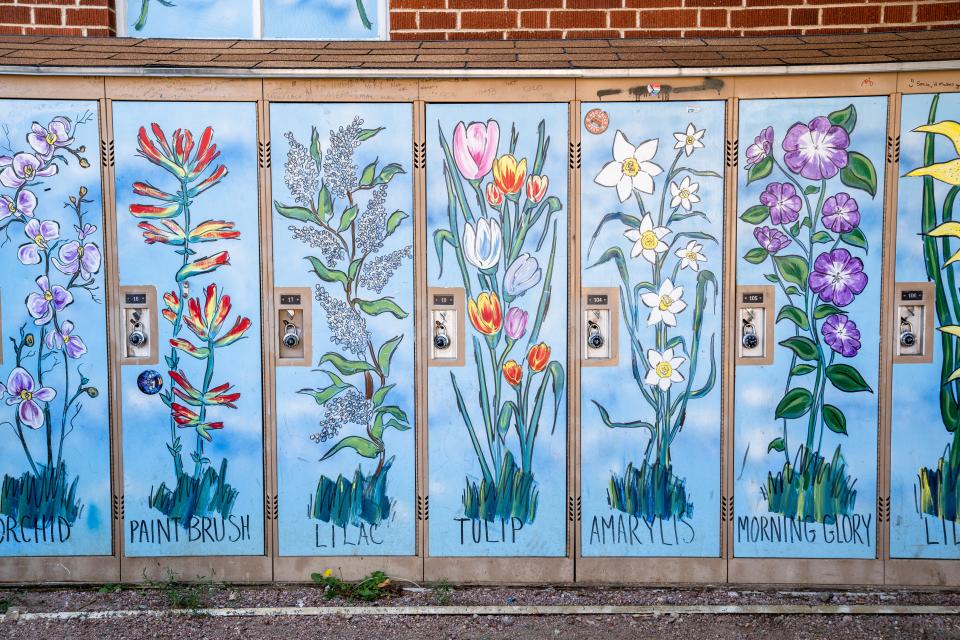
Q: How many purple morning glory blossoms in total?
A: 7